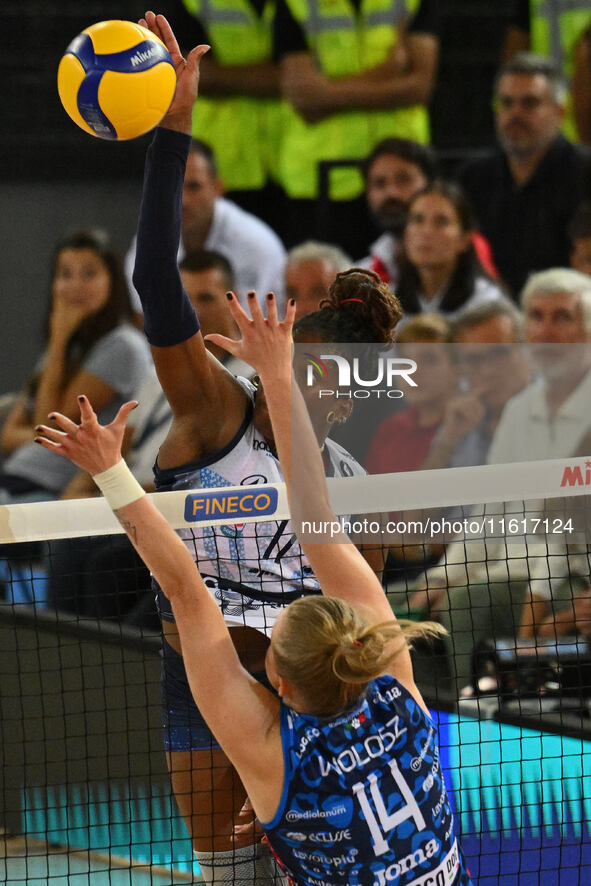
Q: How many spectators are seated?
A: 11